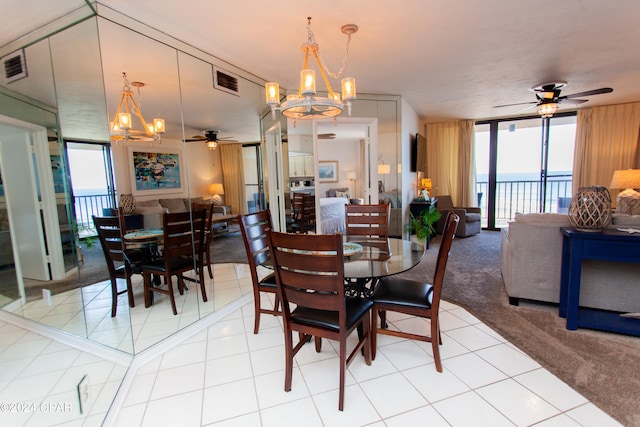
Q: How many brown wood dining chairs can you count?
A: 4